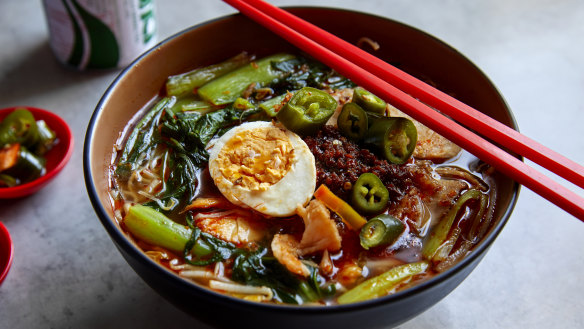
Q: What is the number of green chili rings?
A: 6